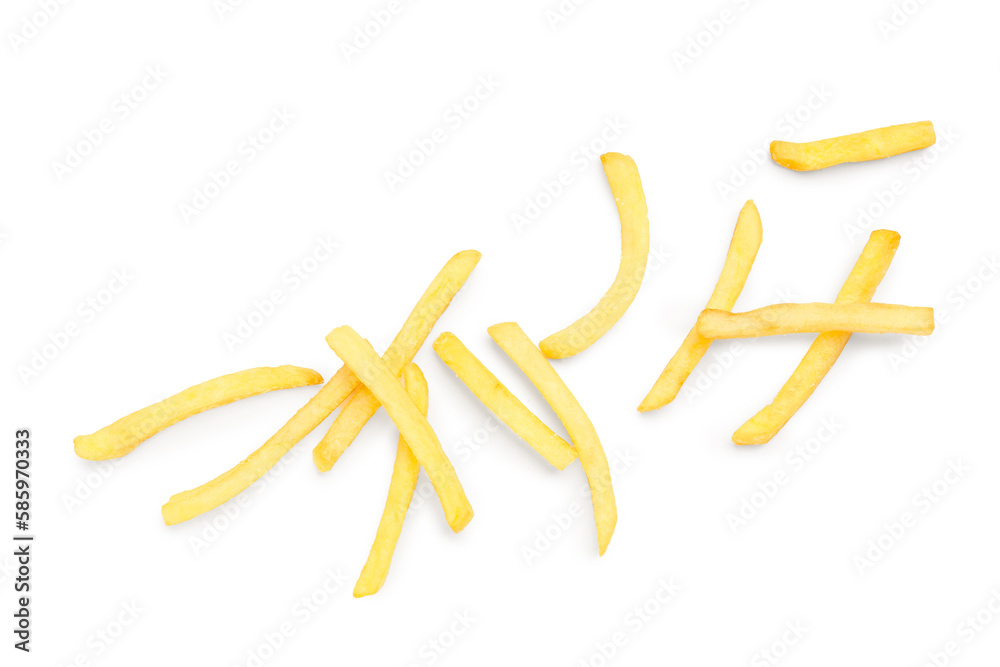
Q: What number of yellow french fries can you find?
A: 12